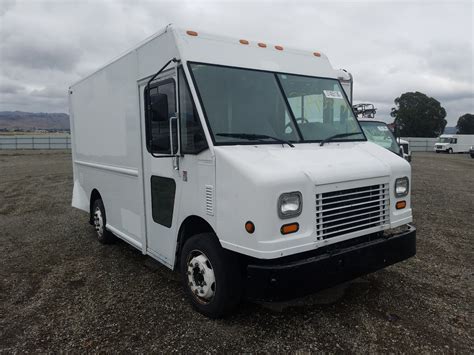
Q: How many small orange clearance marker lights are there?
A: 5